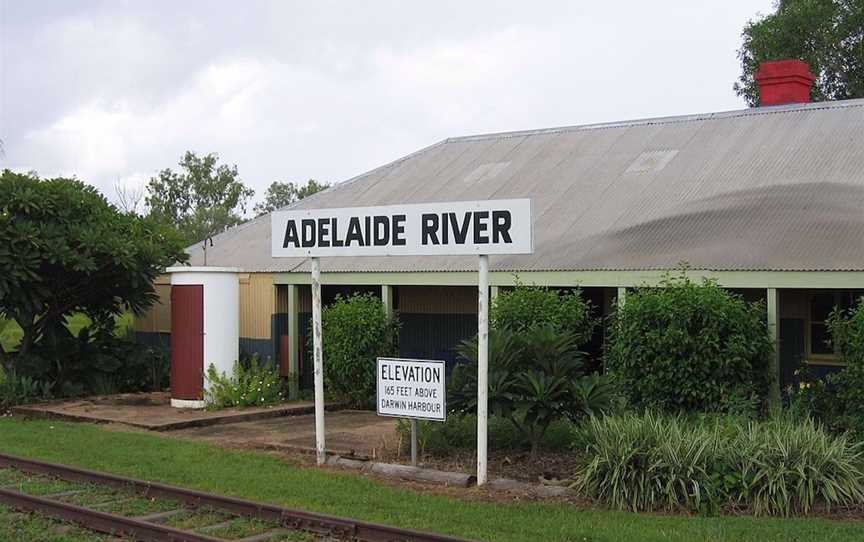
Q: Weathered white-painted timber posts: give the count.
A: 2